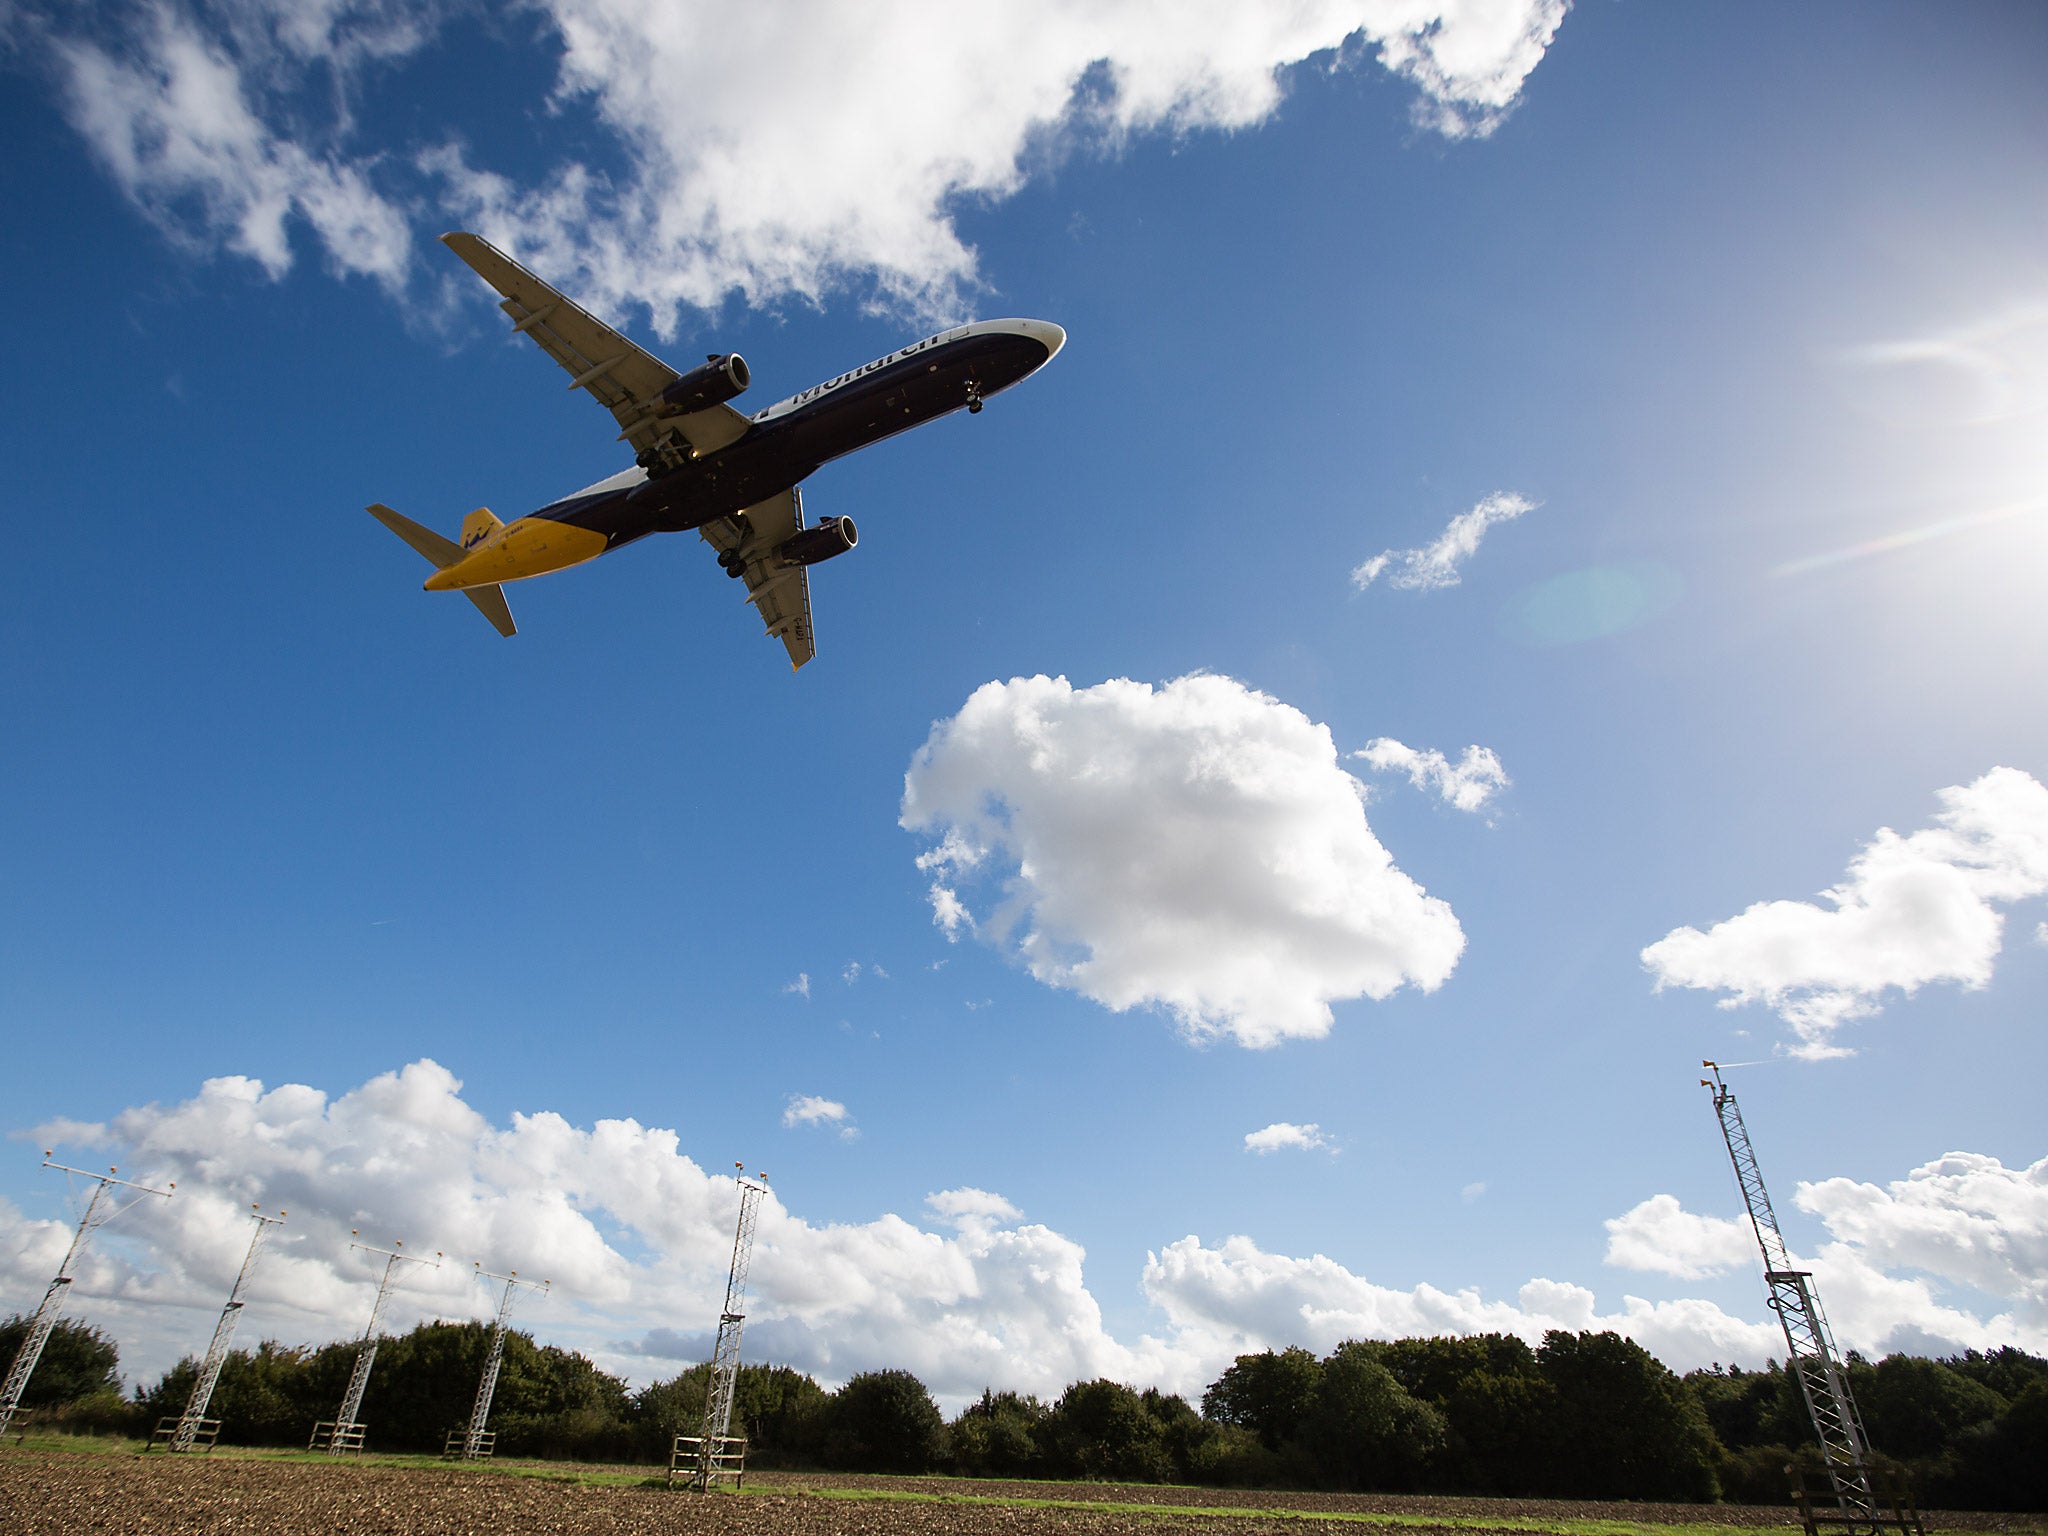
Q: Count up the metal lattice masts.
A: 6